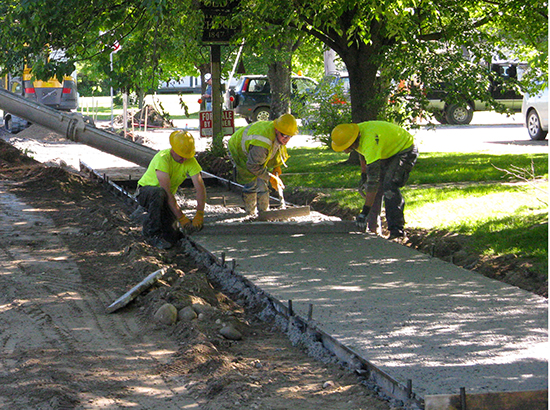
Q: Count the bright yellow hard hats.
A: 3